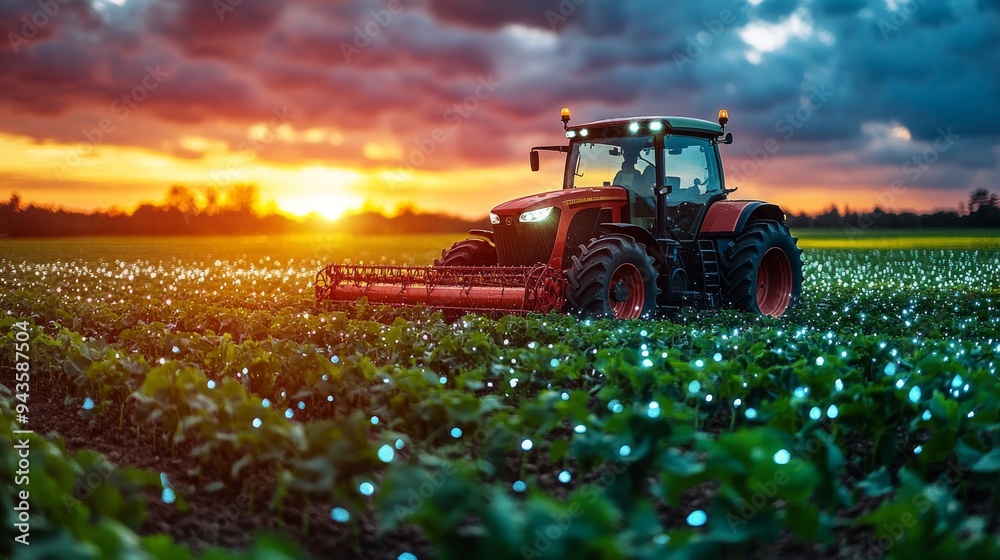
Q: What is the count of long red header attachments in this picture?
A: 1